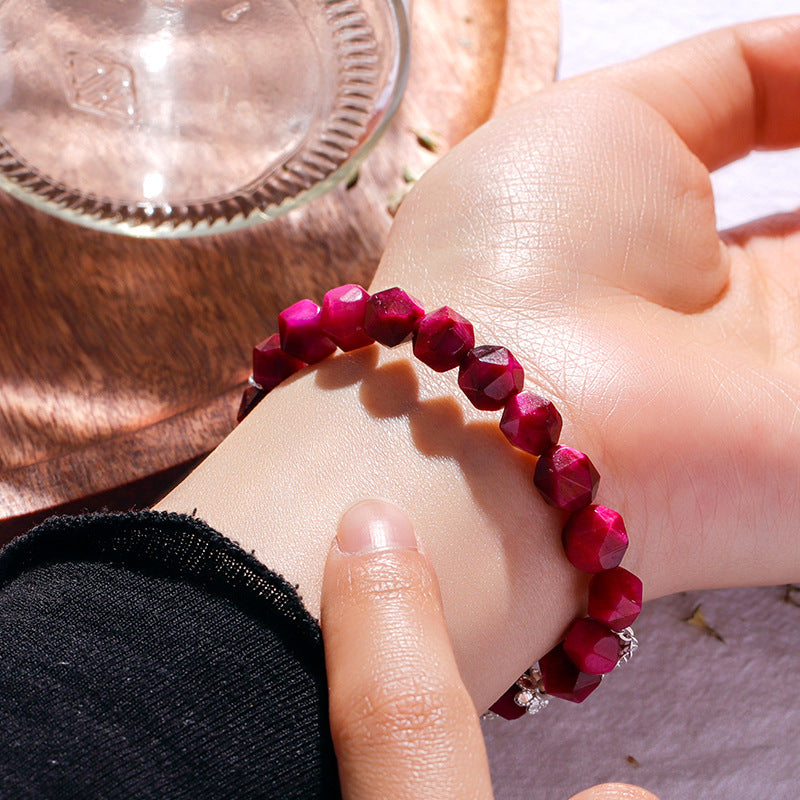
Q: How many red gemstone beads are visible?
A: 14